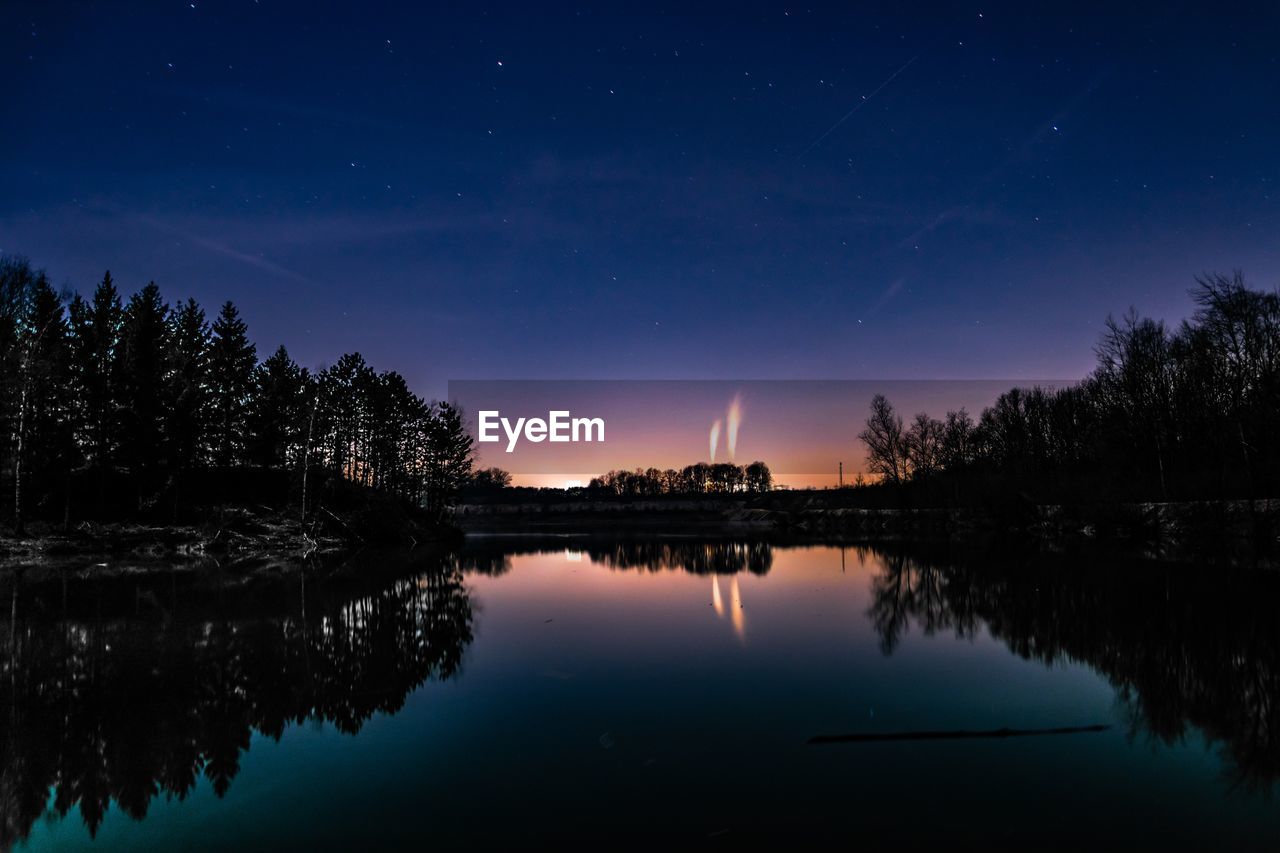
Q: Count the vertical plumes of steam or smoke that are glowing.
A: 2